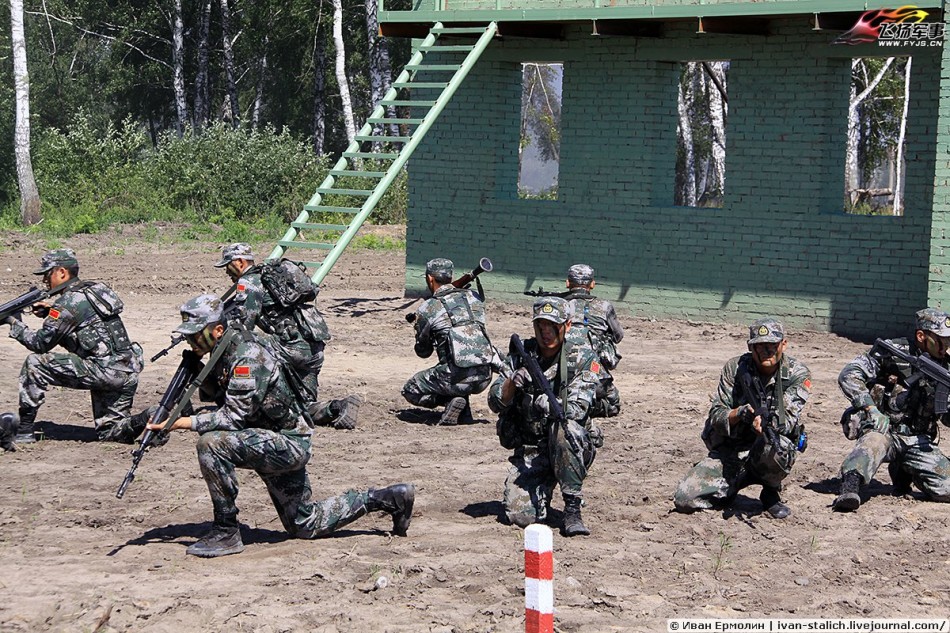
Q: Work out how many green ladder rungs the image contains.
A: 14